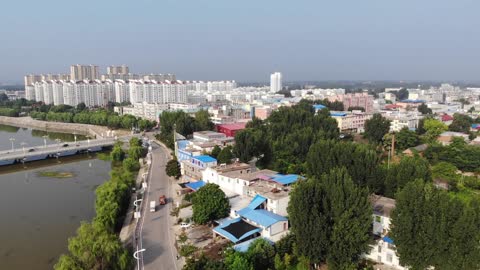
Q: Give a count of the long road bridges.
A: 1